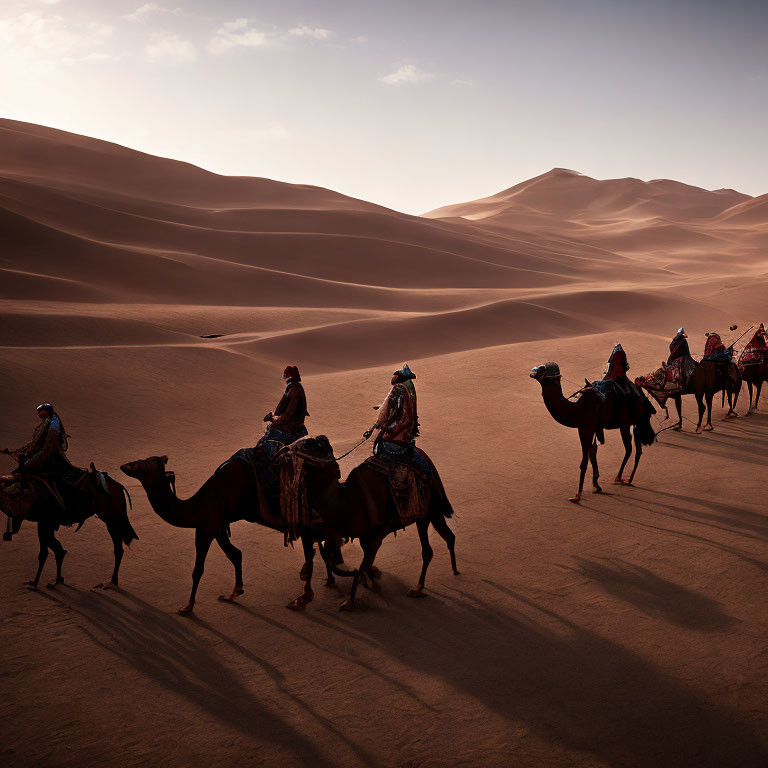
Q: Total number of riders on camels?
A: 7